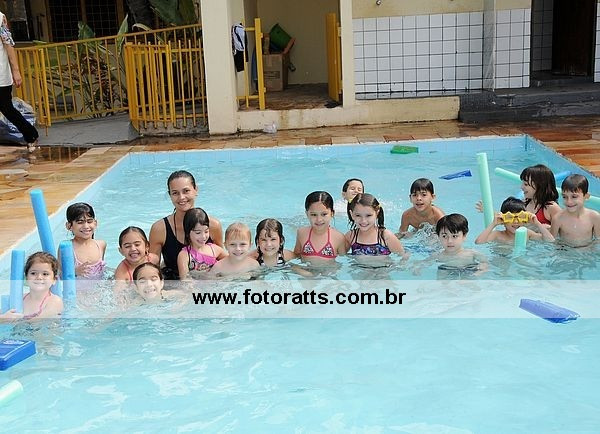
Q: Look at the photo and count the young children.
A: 15